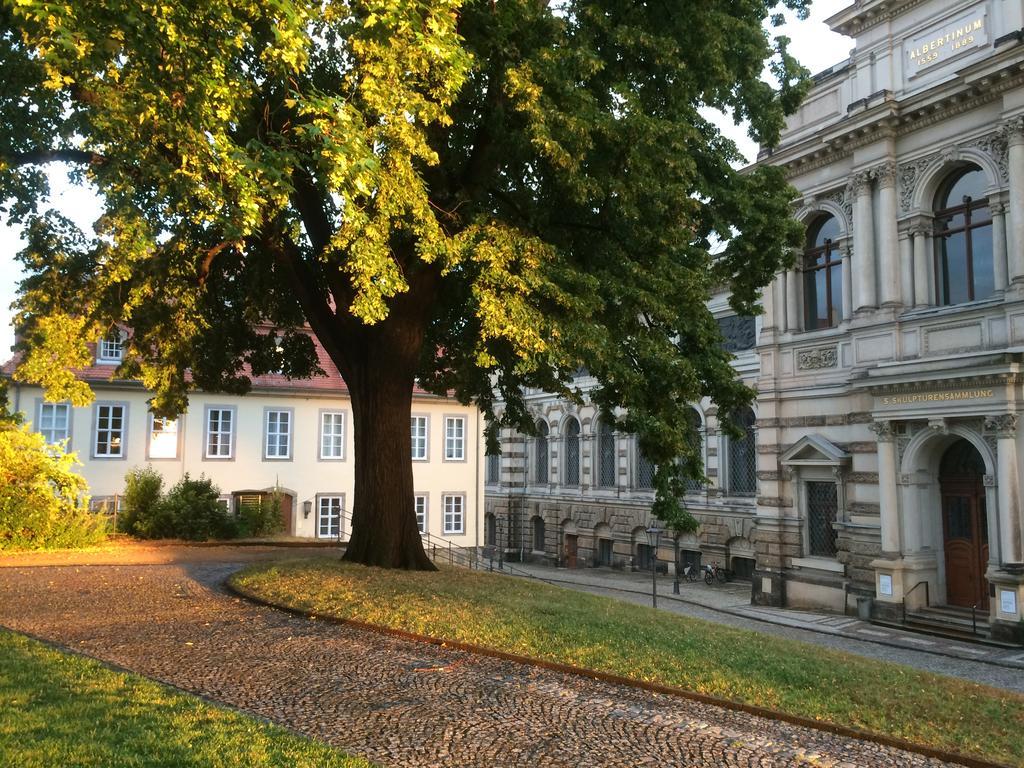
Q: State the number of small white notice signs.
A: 2